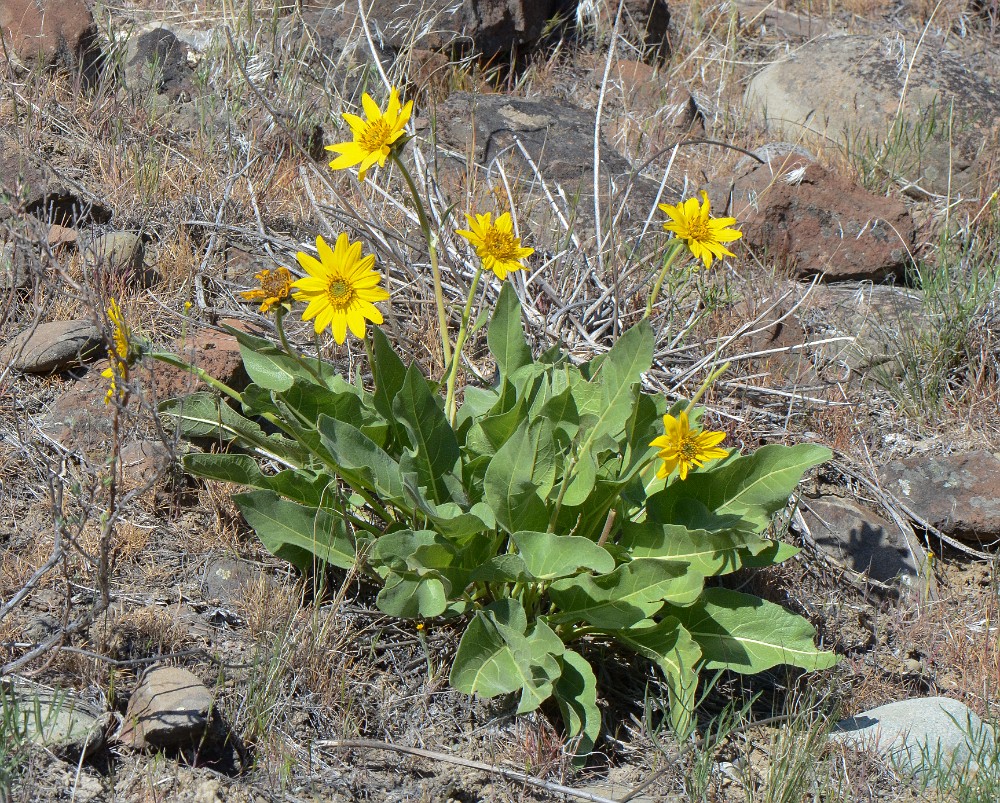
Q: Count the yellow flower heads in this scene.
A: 7